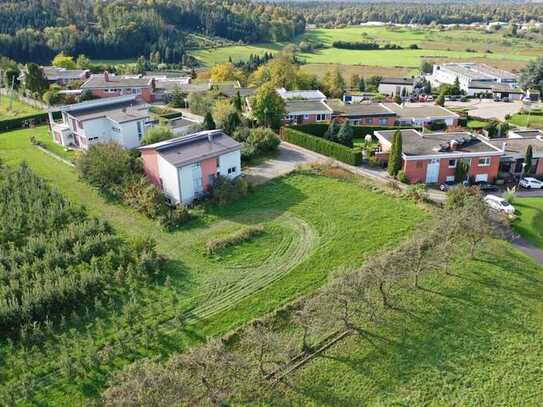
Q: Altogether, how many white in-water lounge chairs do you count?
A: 0